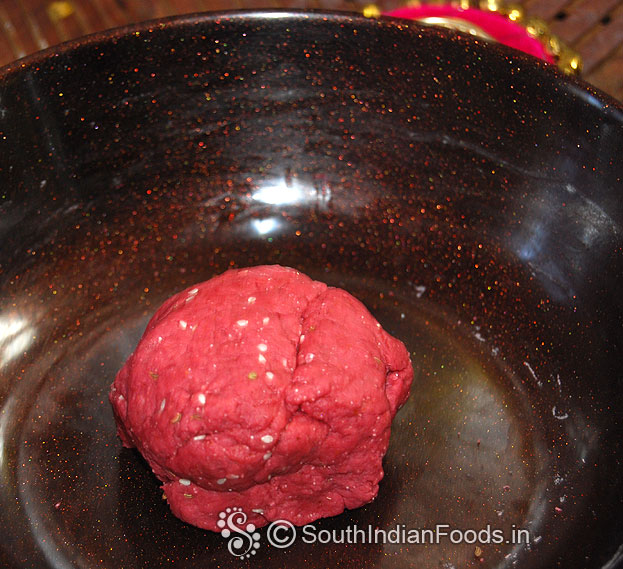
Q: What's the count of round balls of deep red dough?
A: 1